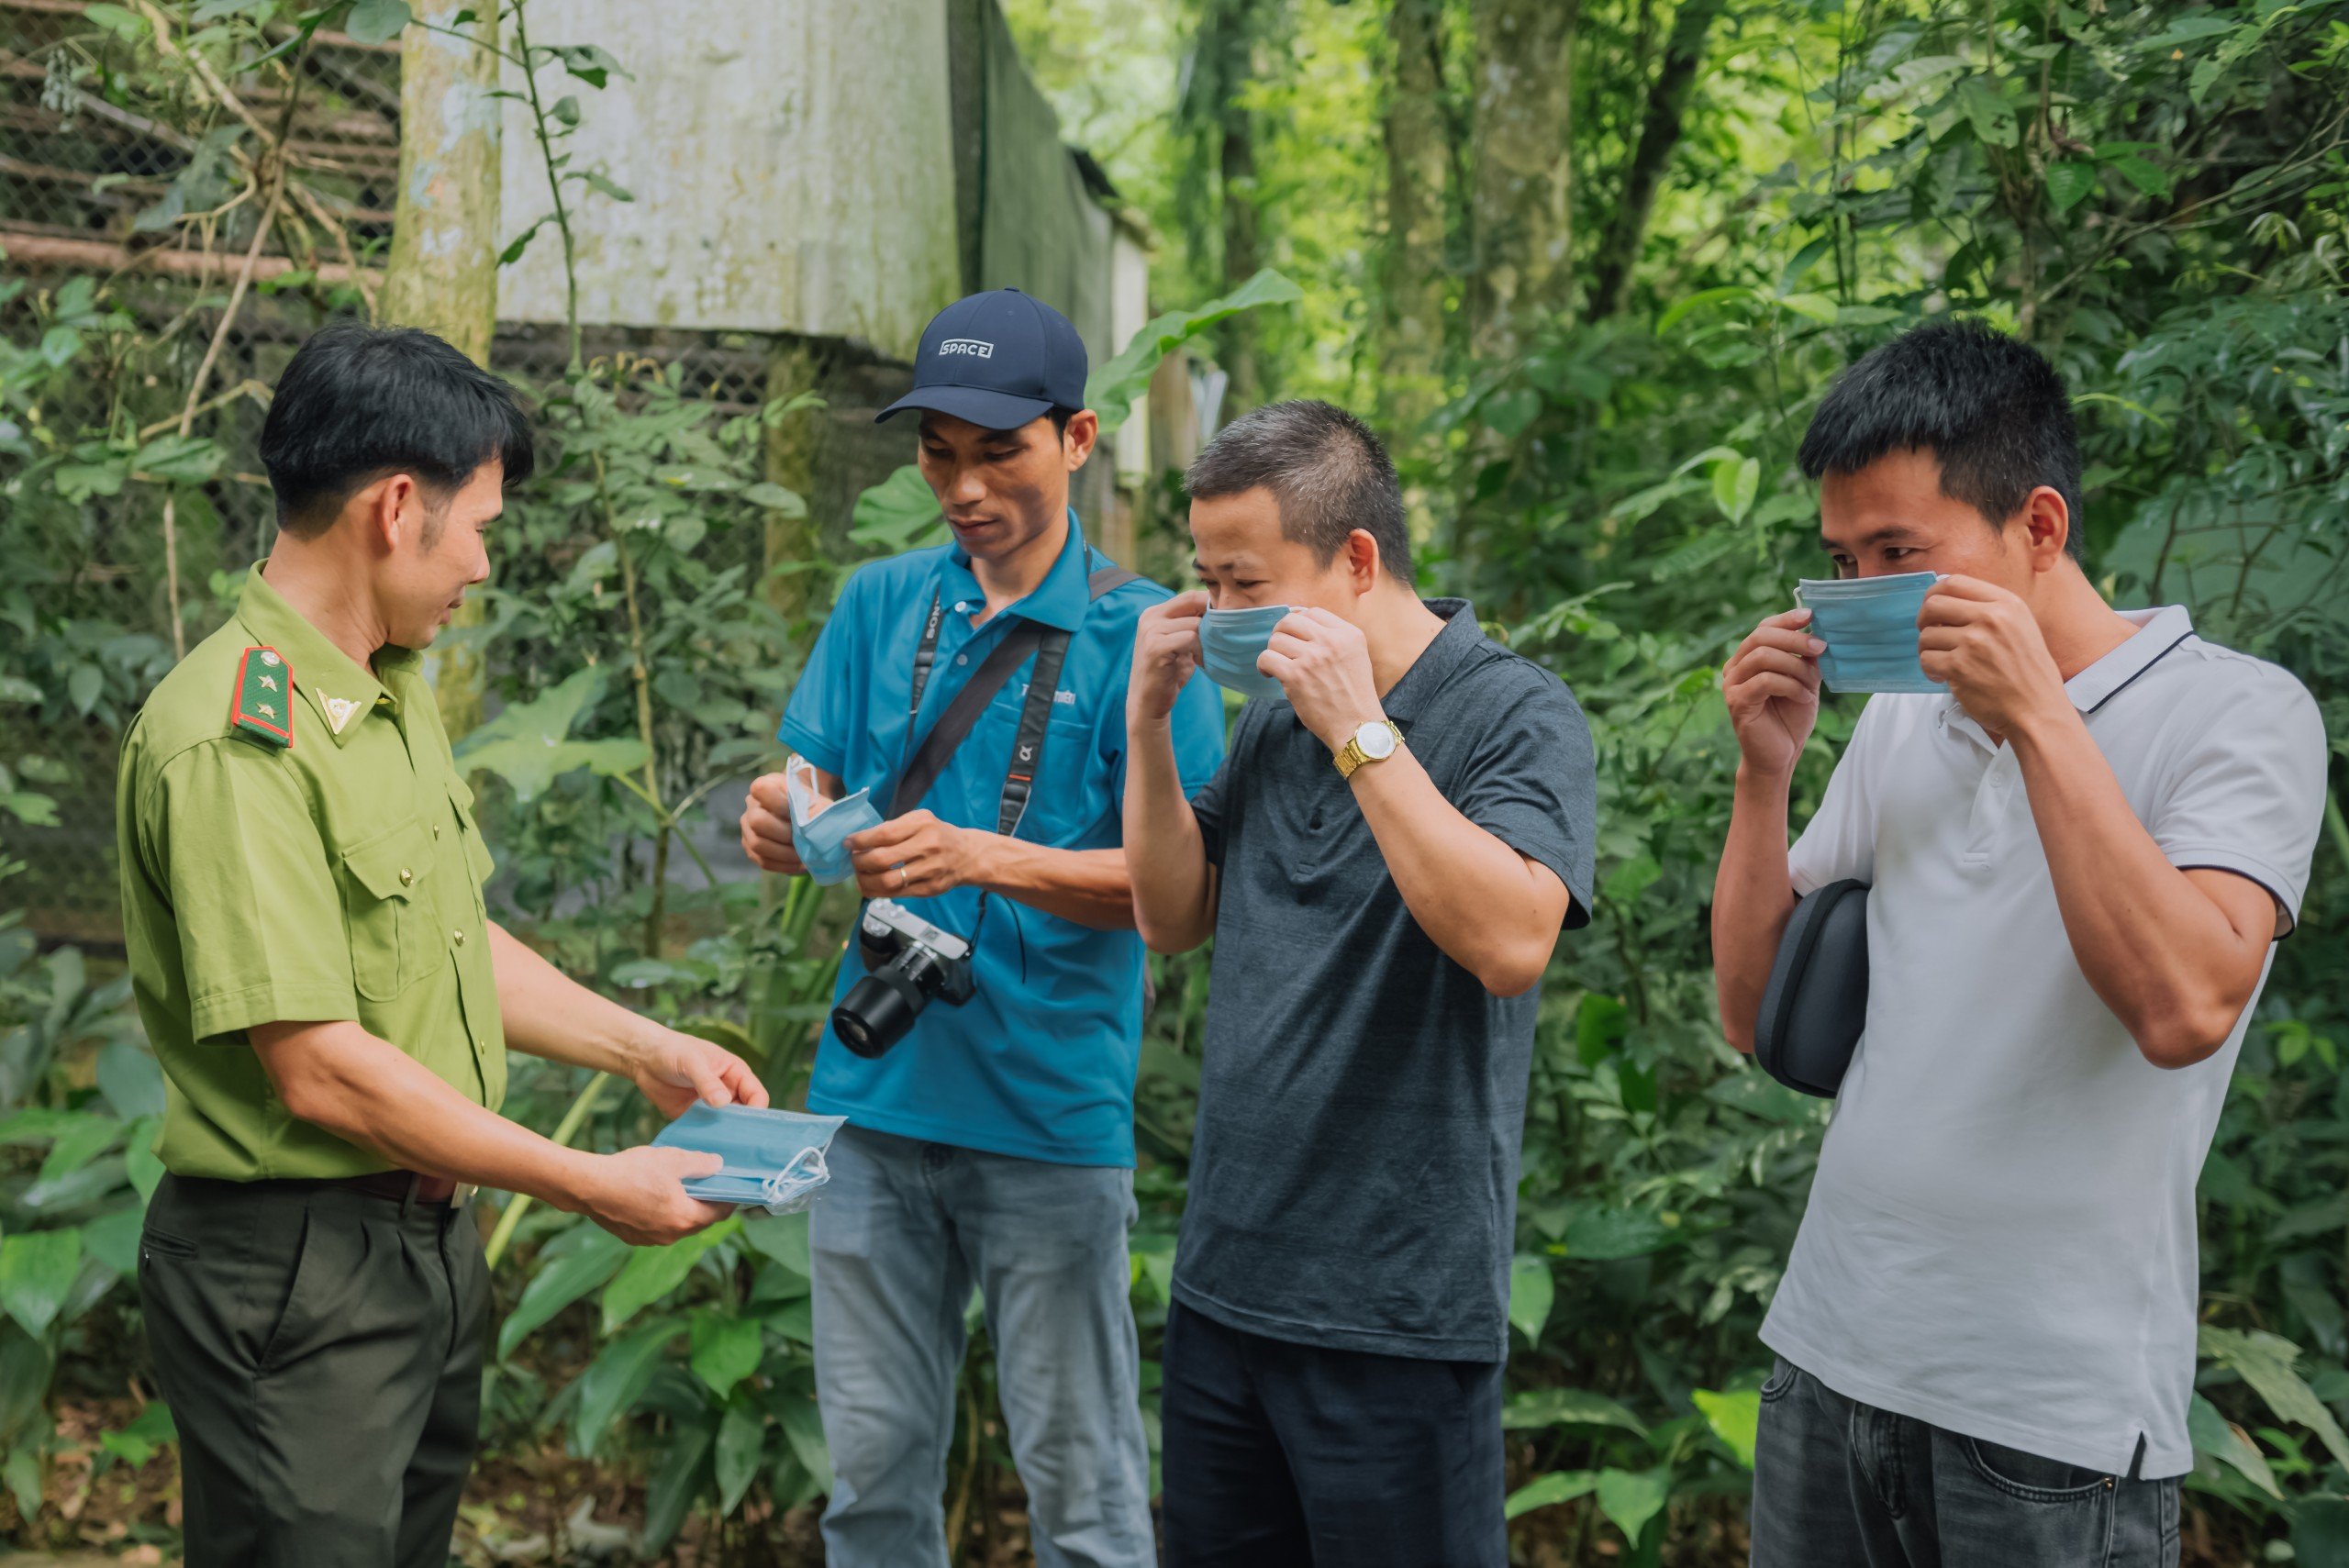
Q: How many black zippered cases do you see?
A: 1